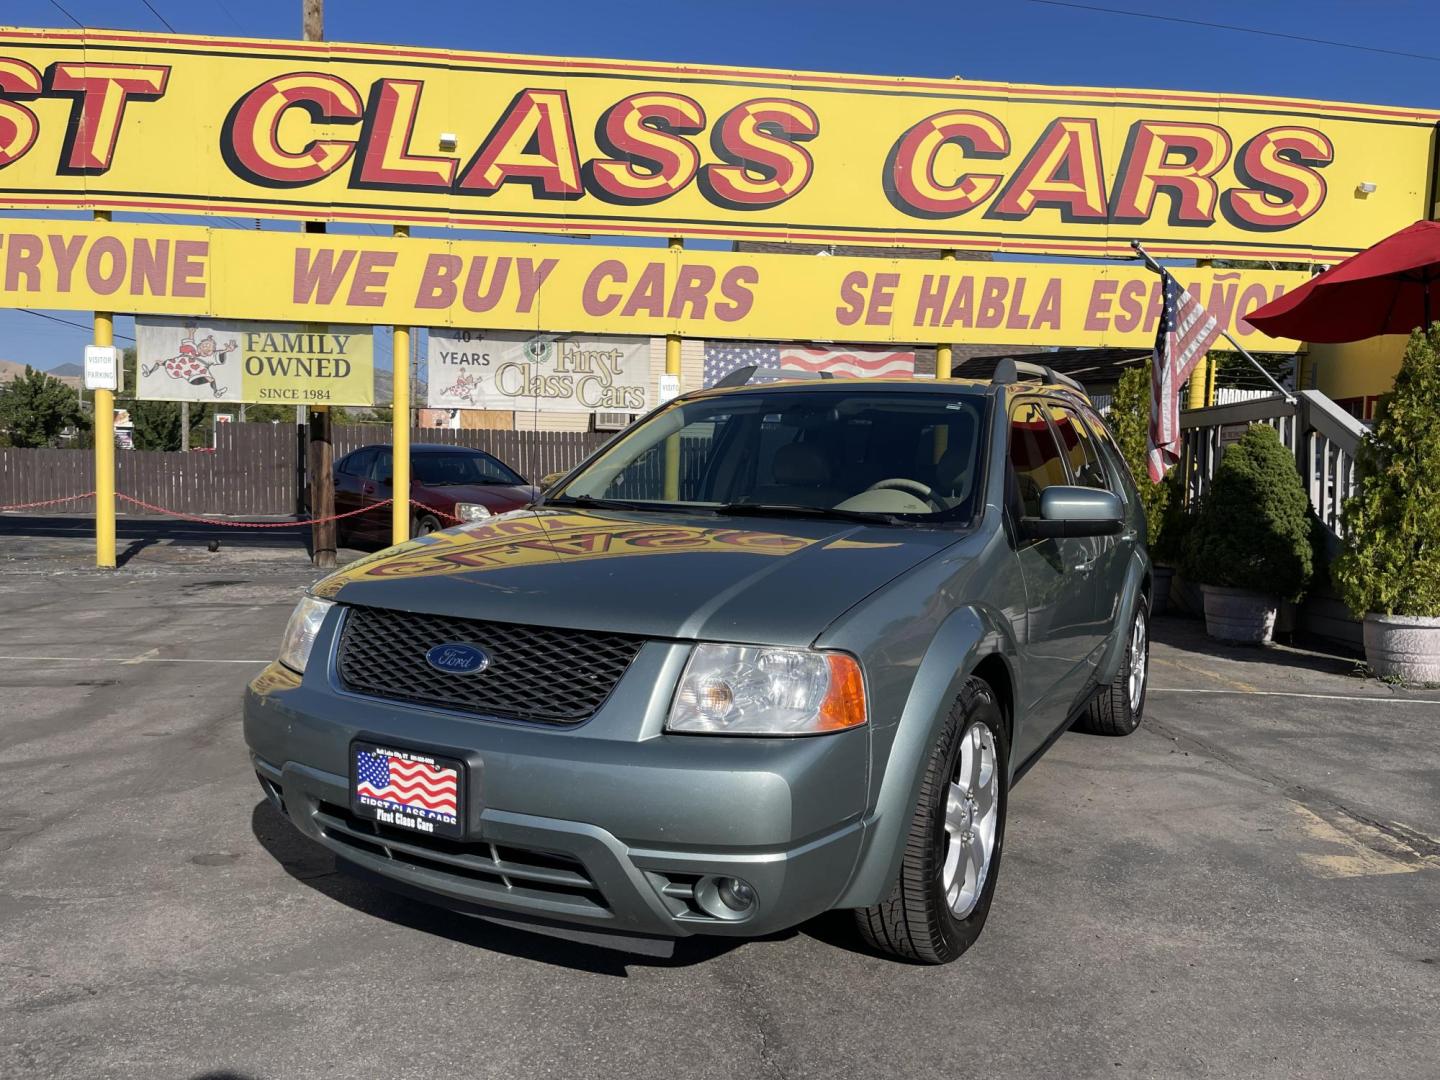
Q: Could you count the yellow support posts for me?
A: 5